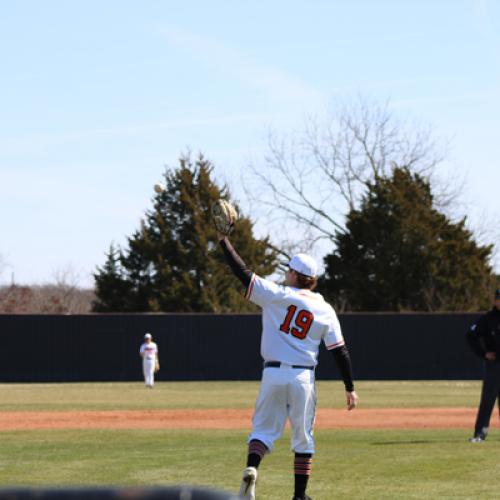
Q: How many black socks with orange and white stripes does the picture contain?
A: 2